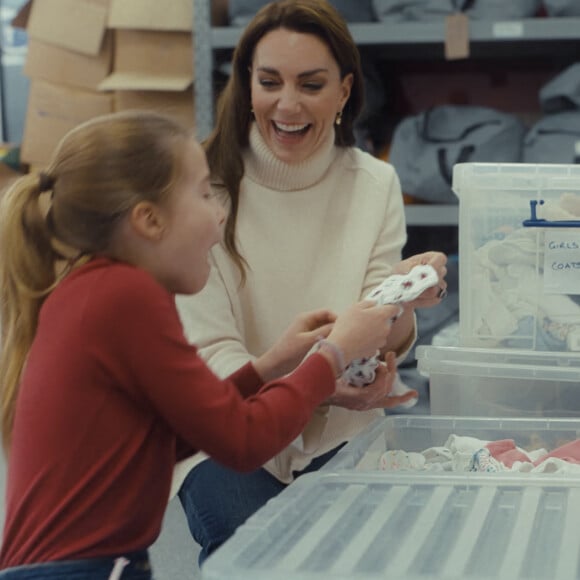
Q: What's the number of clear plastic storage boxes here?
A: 4